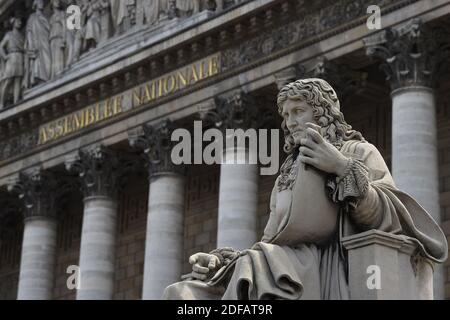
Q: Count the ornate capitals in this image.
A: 6